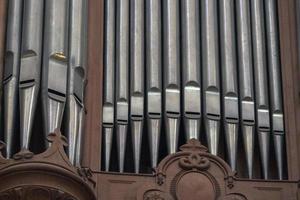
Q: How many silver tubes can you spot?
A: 15